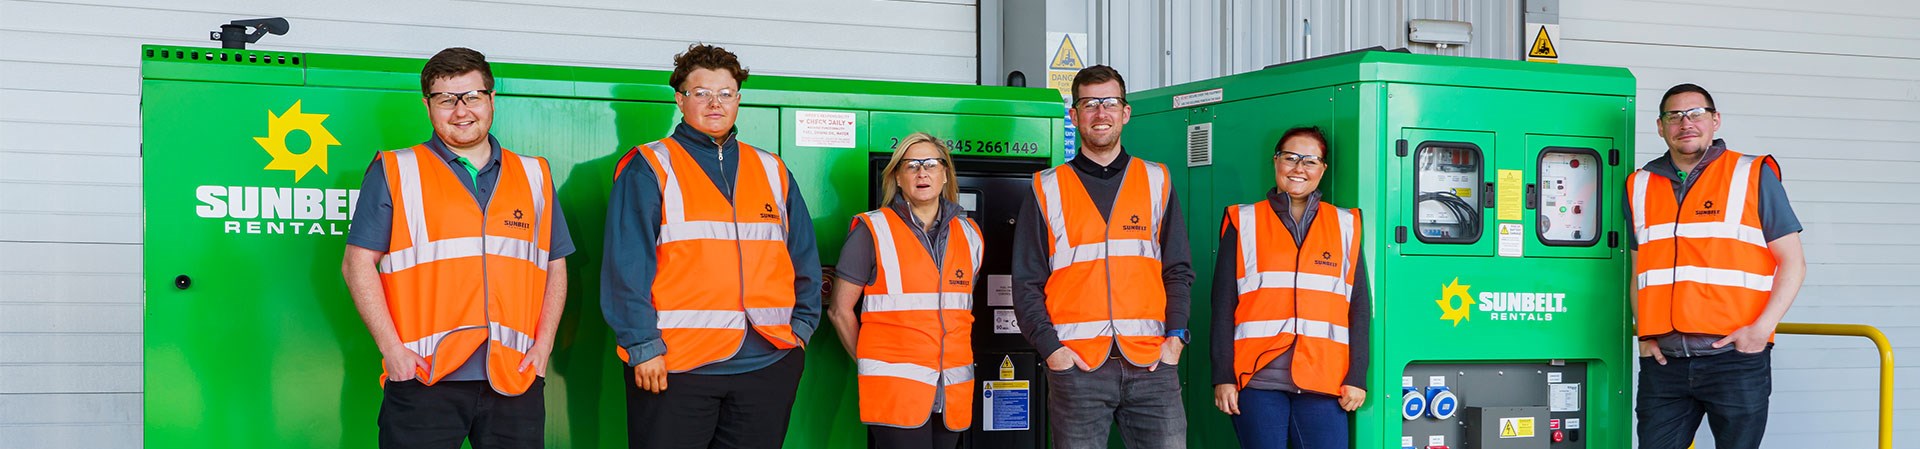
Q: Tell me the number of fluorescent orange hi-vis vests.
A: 6